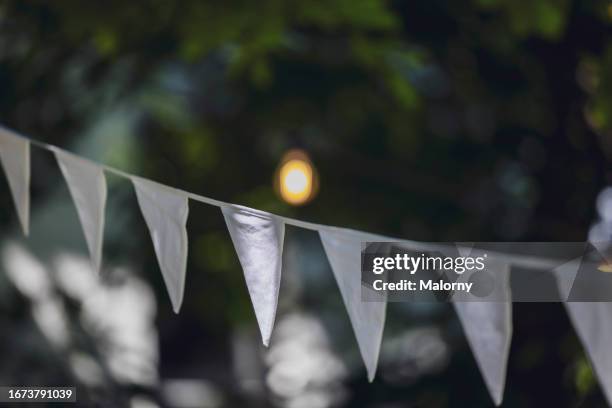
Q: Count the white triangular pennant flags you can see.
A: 7